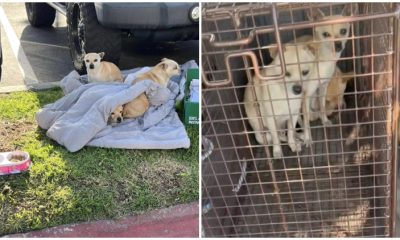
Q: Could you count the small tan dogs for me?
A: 6